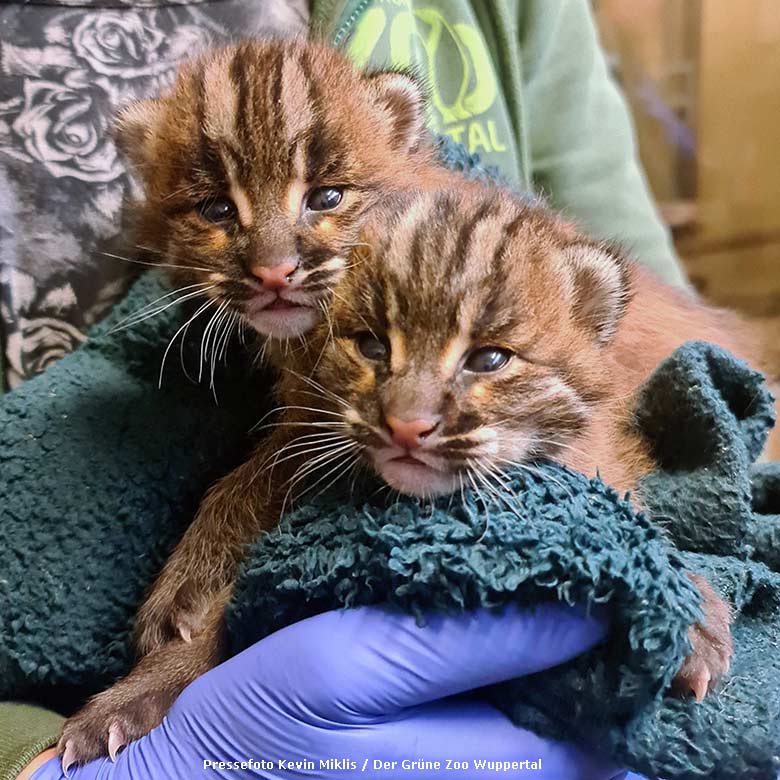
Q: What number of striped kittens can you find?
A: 2